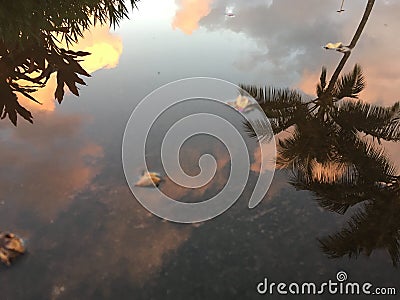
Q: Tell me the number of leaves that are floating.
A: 4